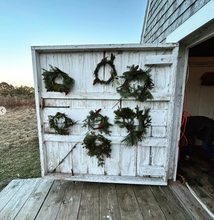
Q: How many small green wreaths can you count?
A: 7